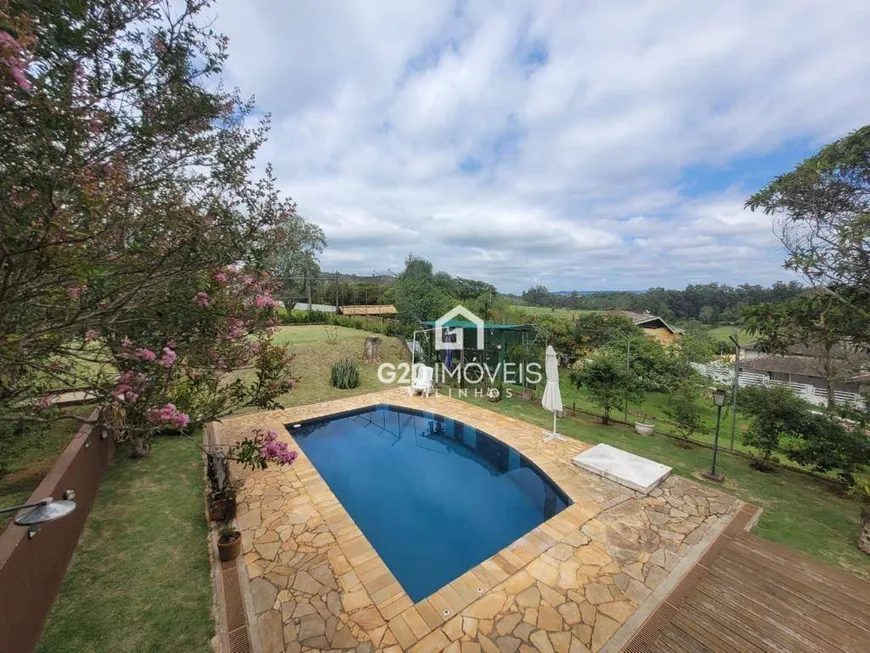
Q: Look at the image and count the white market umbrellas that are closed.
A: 1